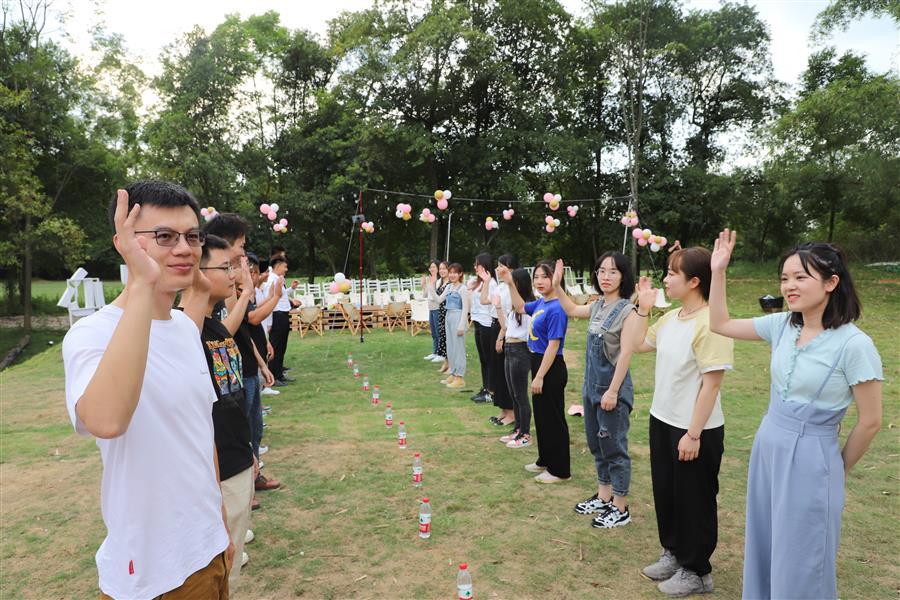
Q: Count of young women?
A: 10